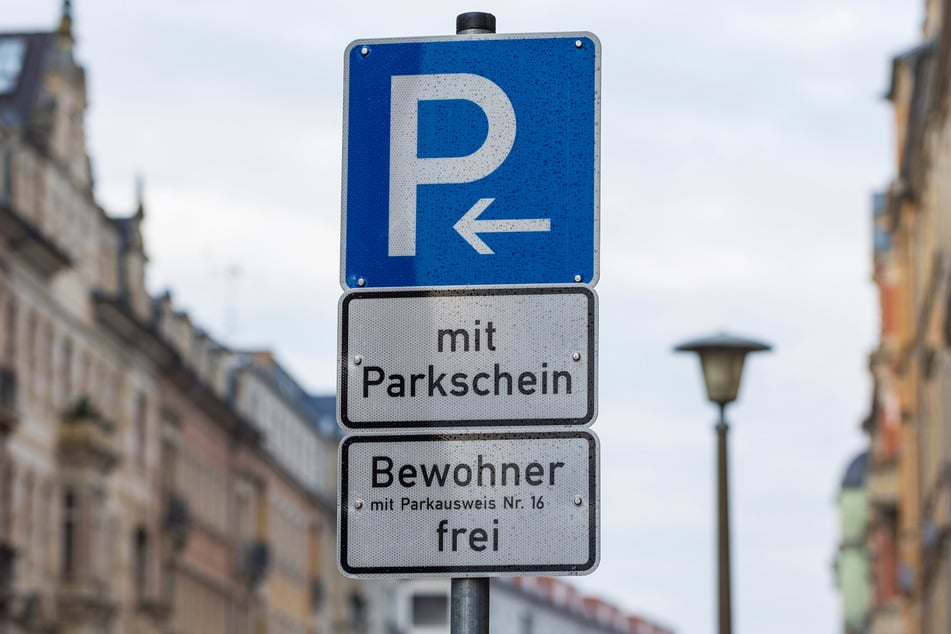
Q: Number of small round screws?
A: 8